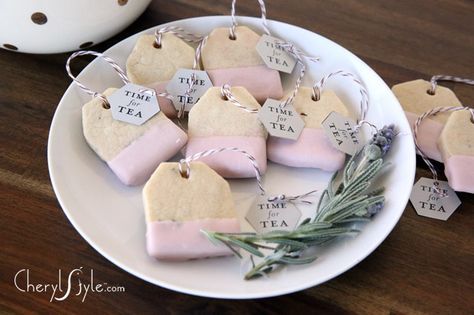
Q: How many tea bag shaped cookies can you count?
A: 8